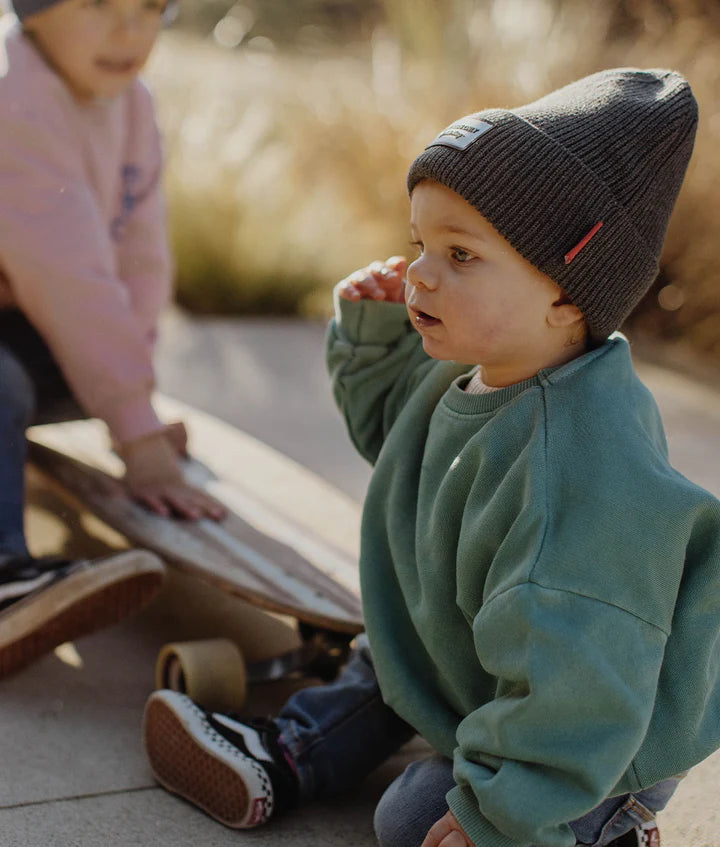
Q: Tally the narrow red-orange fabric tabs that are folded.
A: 1